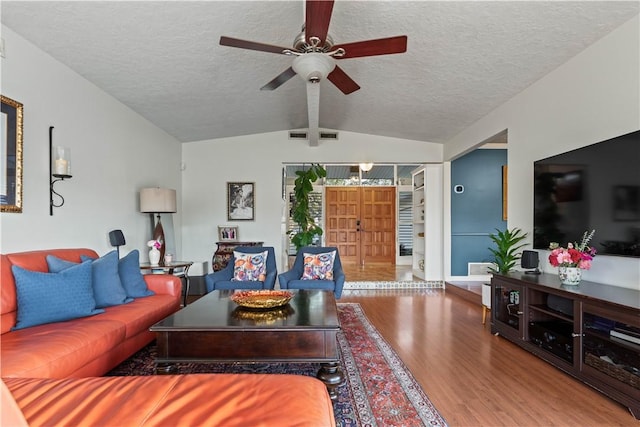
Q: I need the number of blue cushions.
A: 3